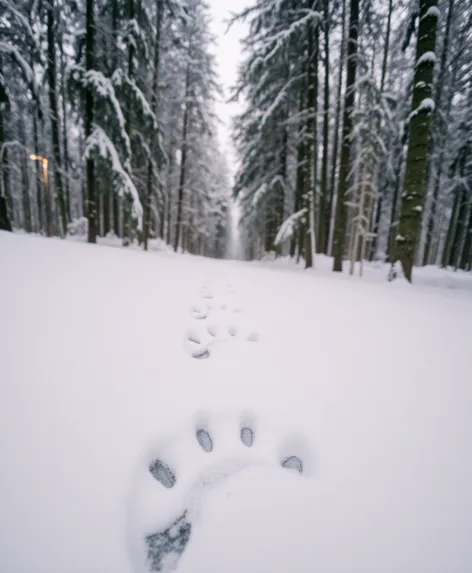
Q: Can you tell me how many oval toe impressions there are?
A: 4